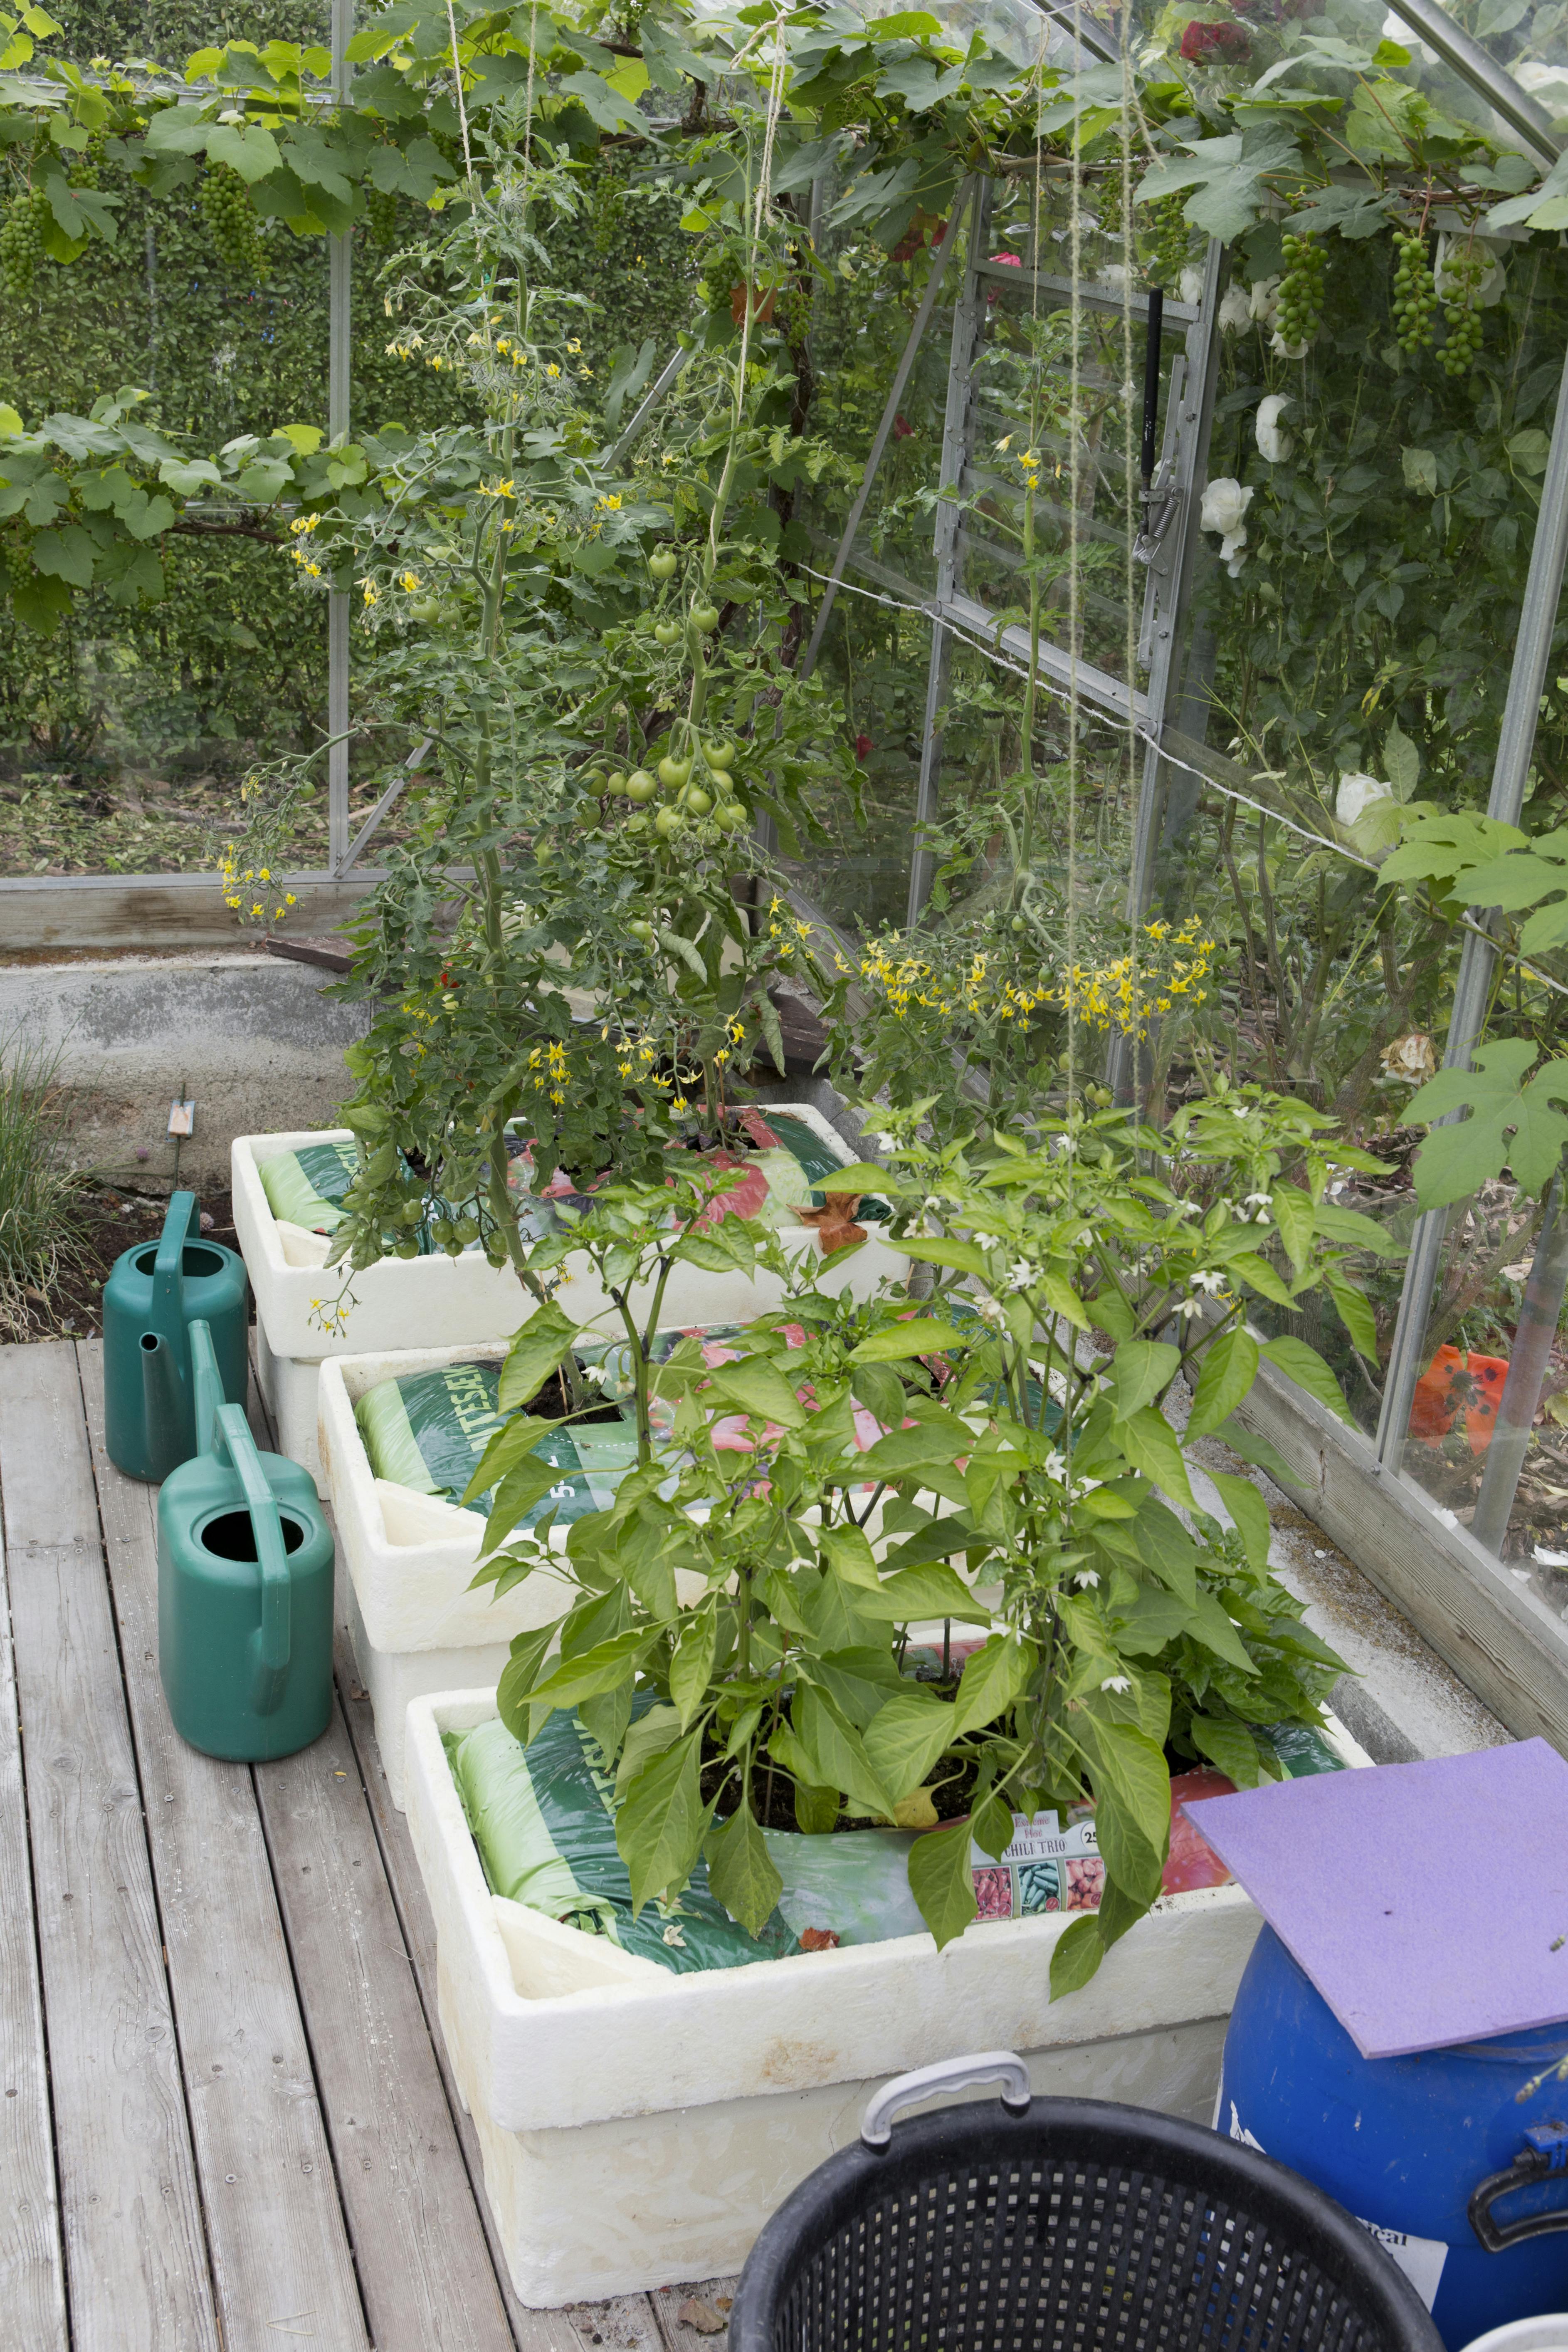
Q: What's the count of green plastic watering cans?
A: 2